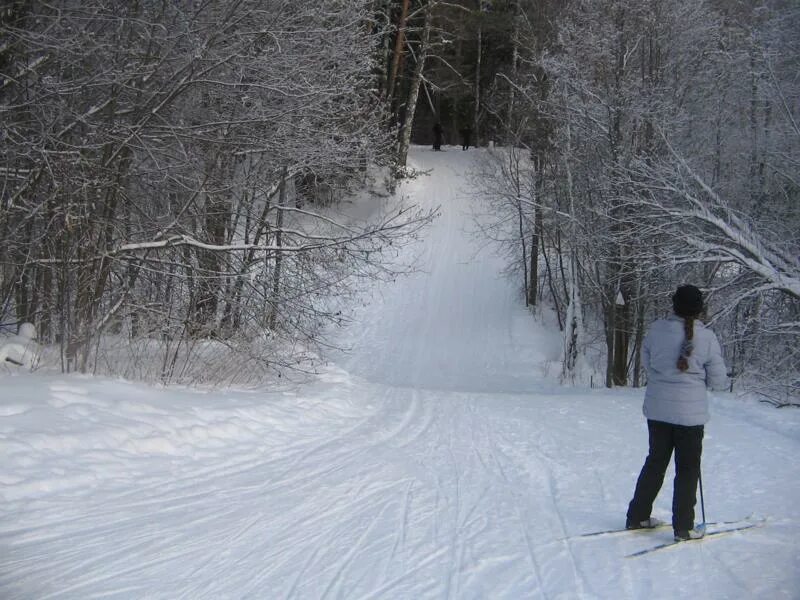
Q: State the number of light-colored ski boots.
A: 2